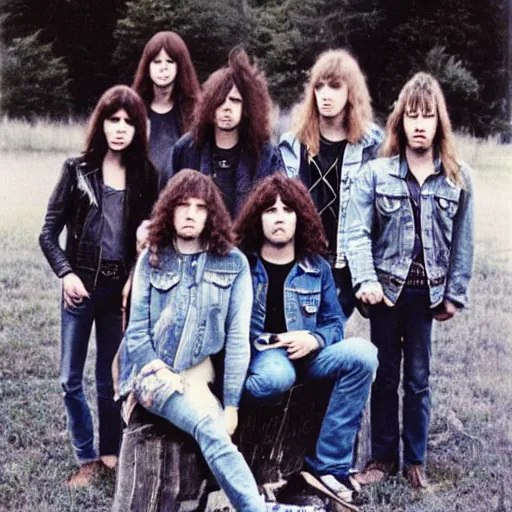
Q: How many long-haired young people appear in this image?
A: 7